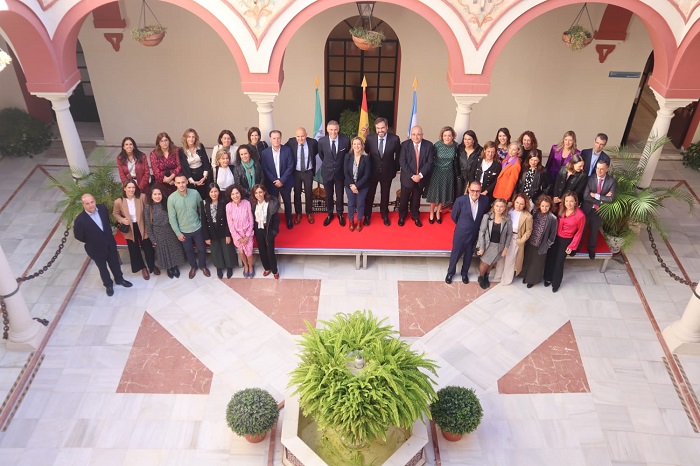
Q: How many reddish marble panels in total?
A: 4